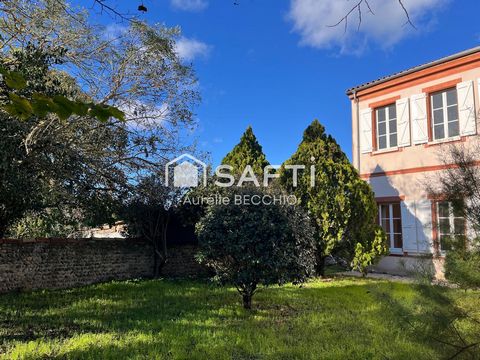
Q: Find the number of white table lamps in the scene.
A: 0